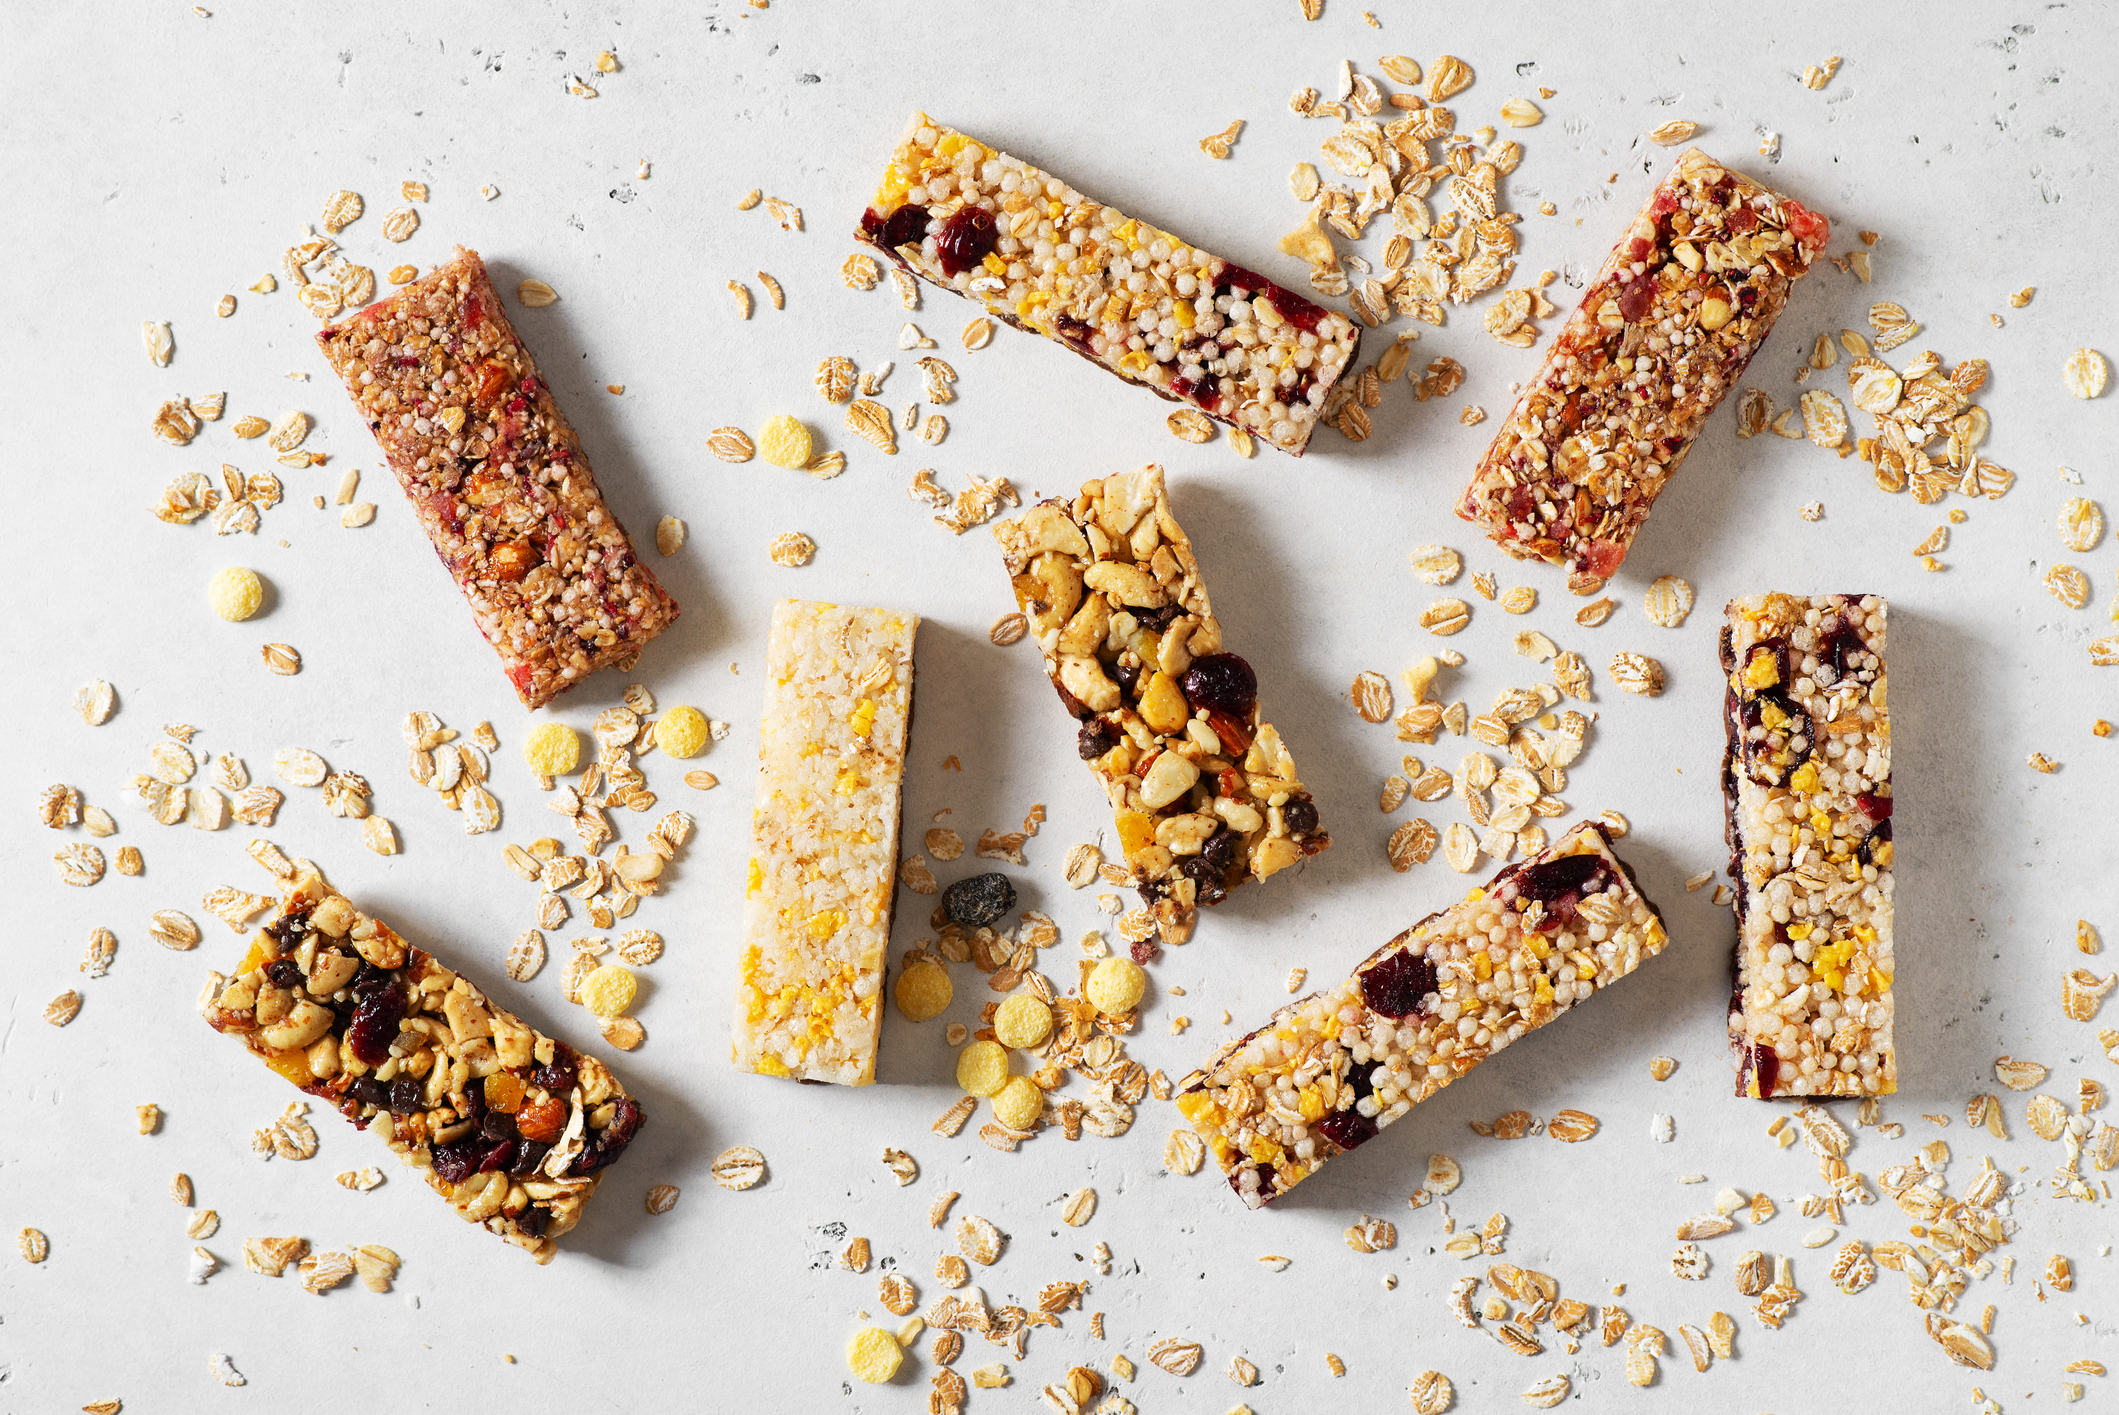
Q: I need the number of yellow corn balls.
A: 11